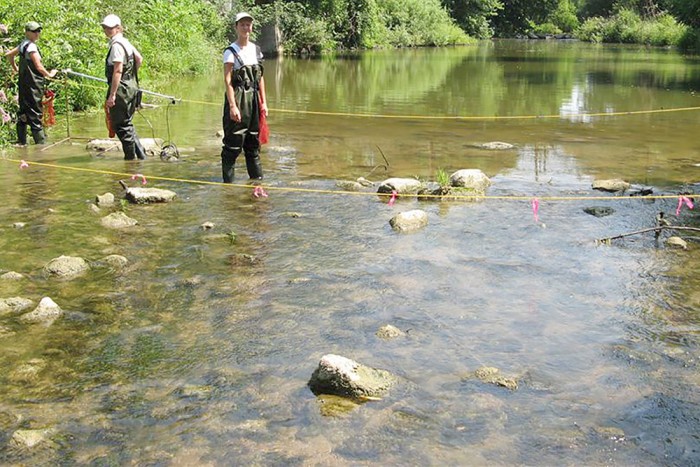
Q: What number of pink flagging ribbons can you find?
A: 6